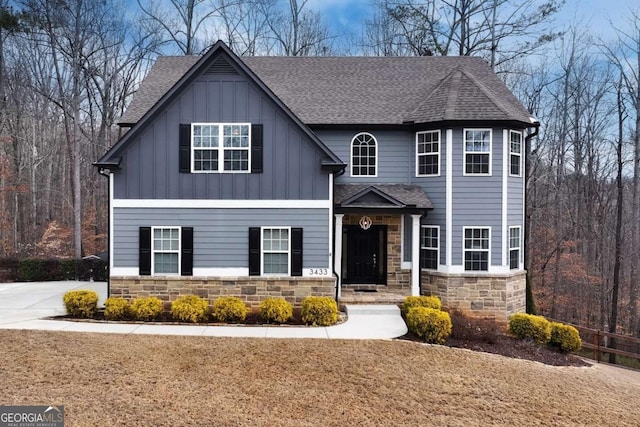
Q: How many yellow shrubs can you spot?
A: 11